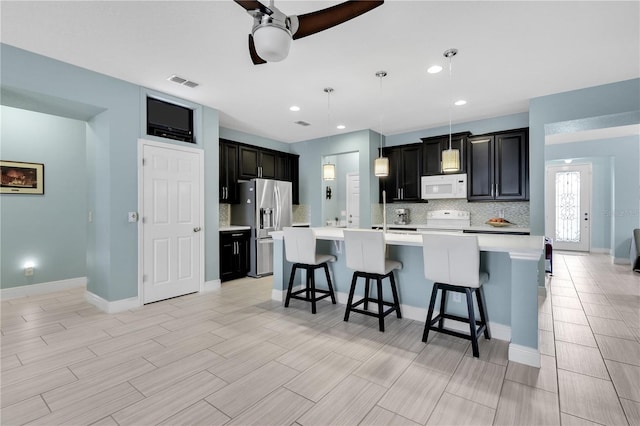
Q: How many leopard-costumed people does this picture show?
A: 0